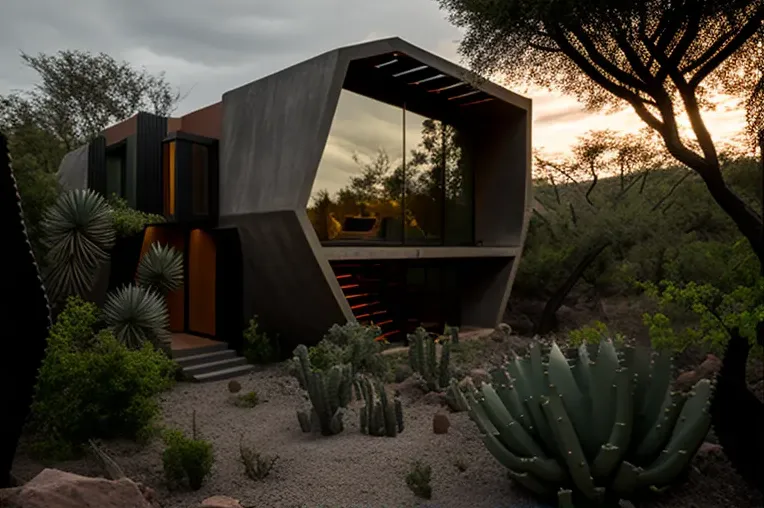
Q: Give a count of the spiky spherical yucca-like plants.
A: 3